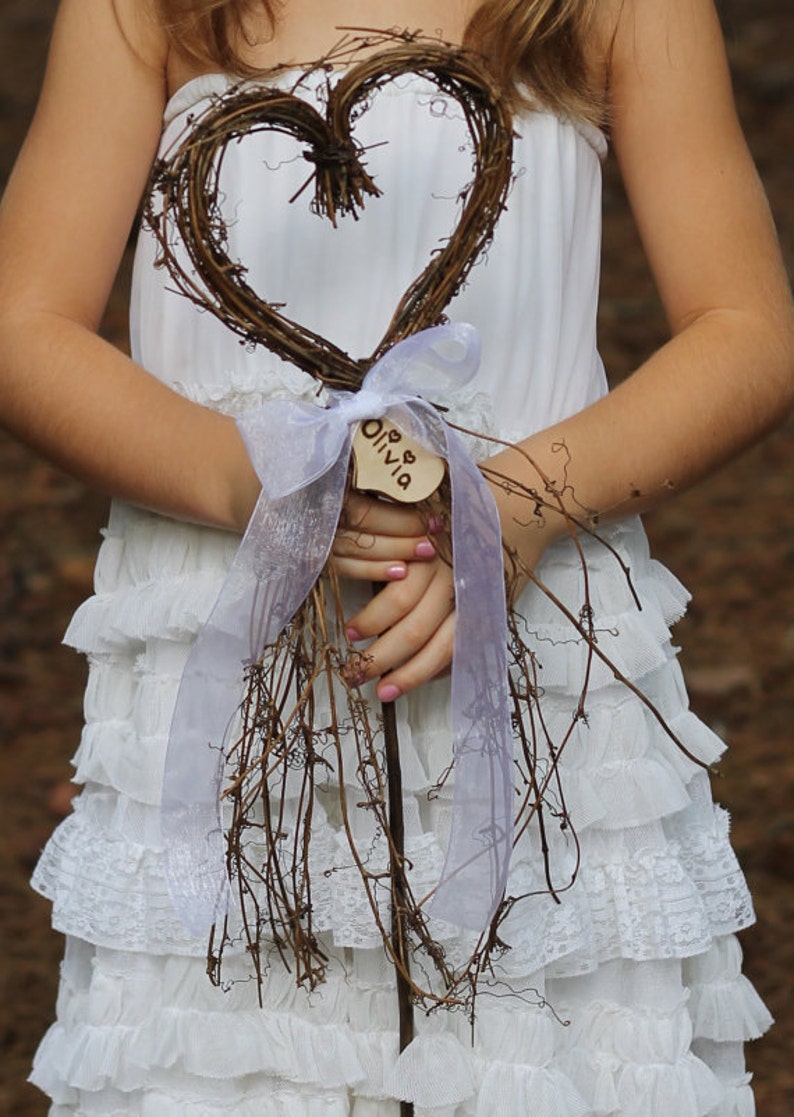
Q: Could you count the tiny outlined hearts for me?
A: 2